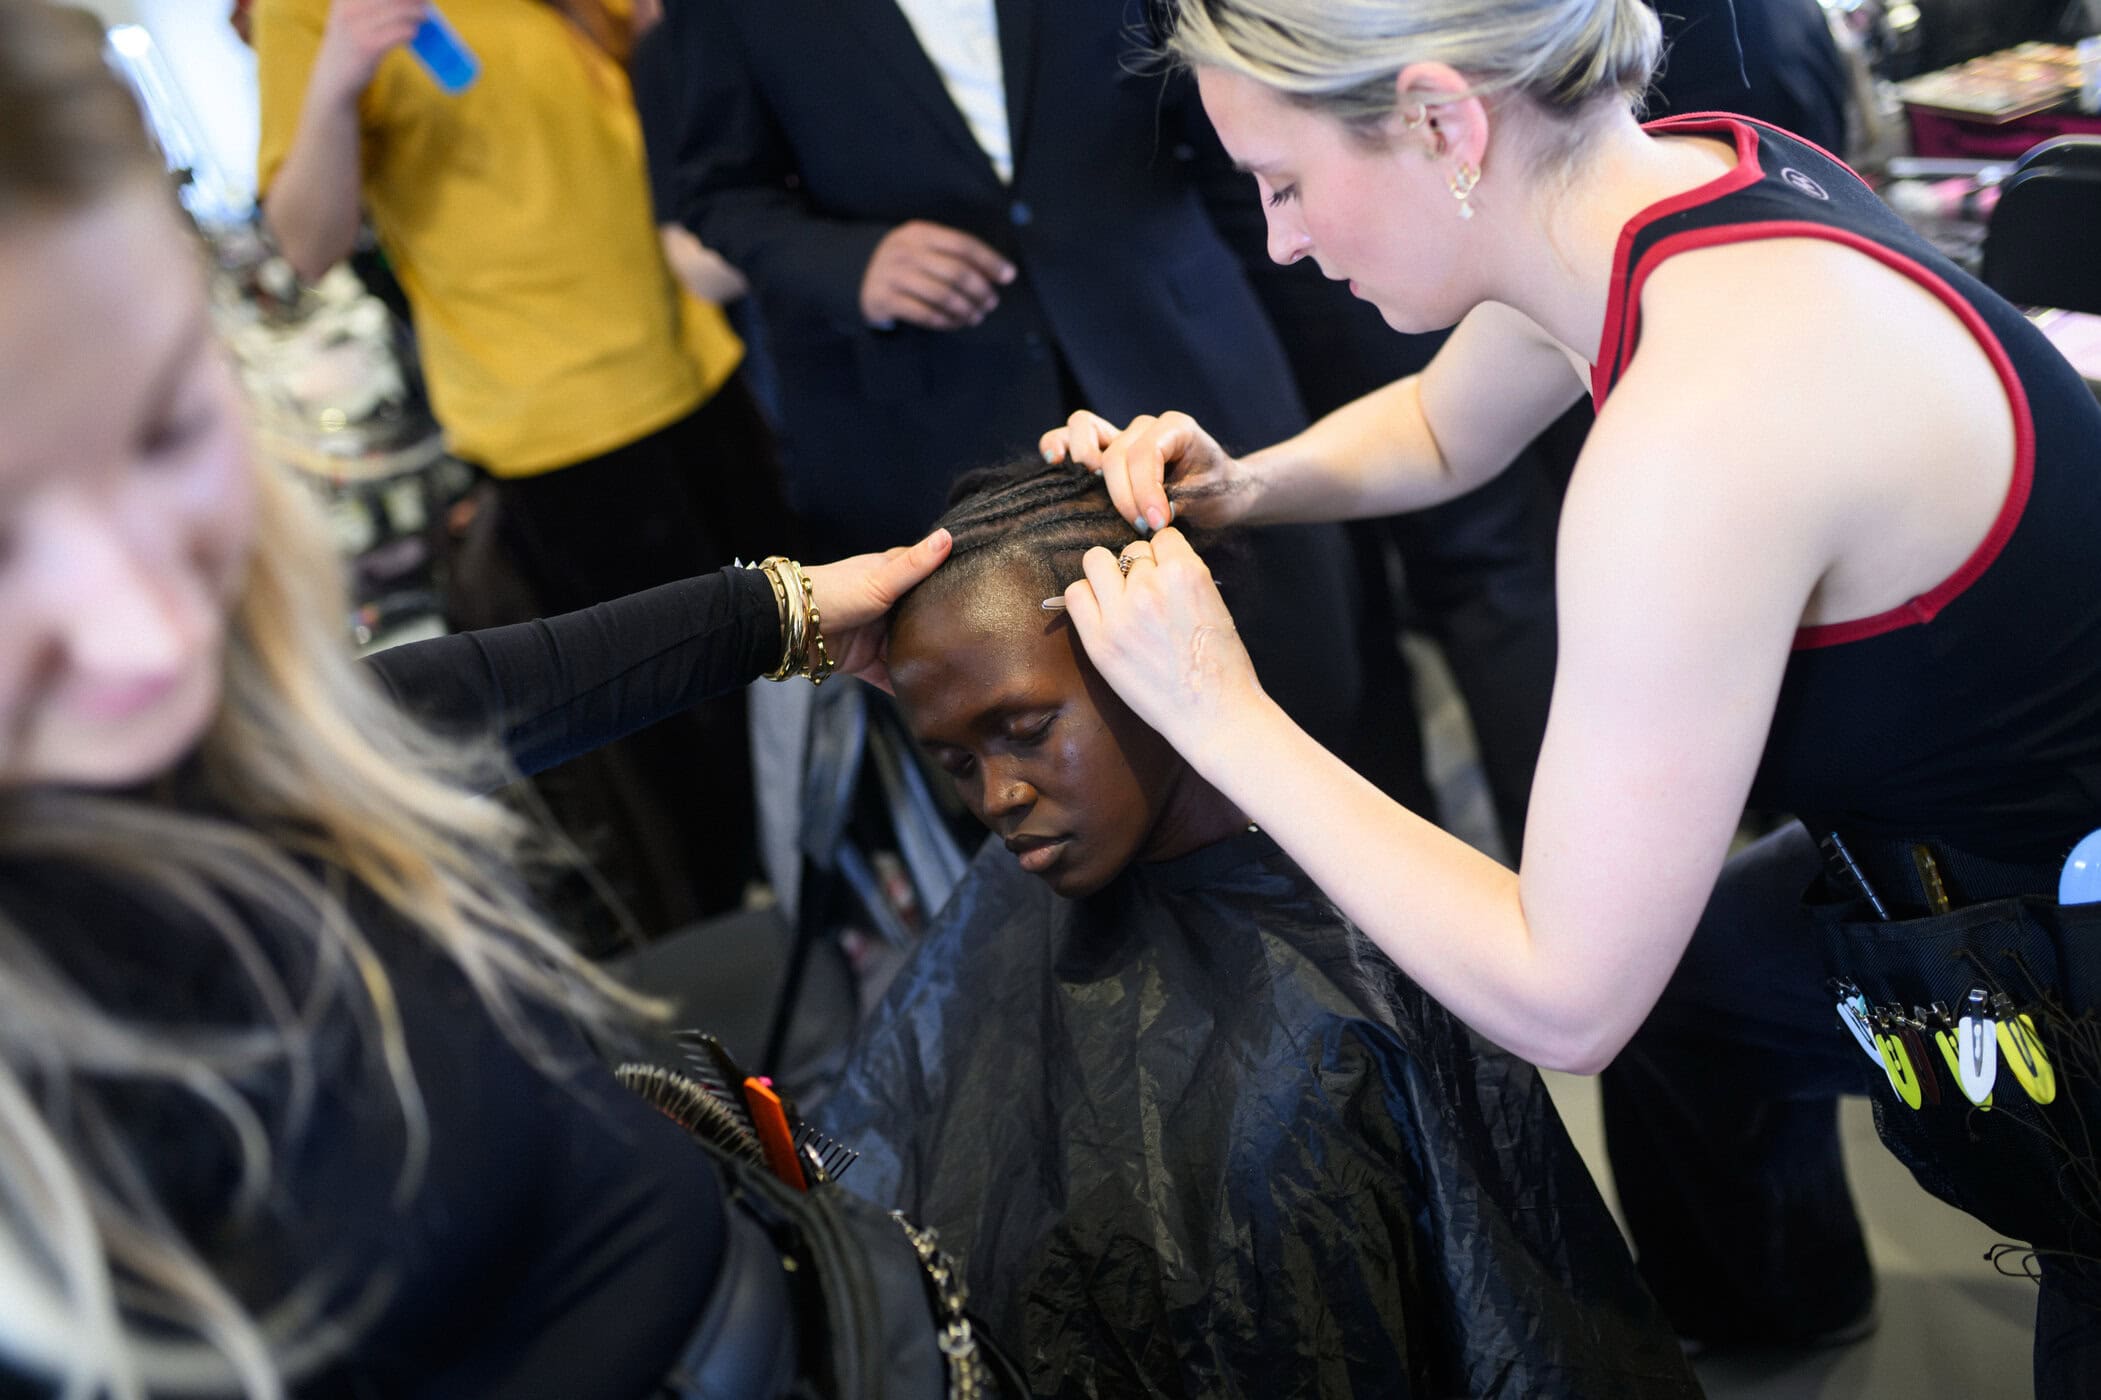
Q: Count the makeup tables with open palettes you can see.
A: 1